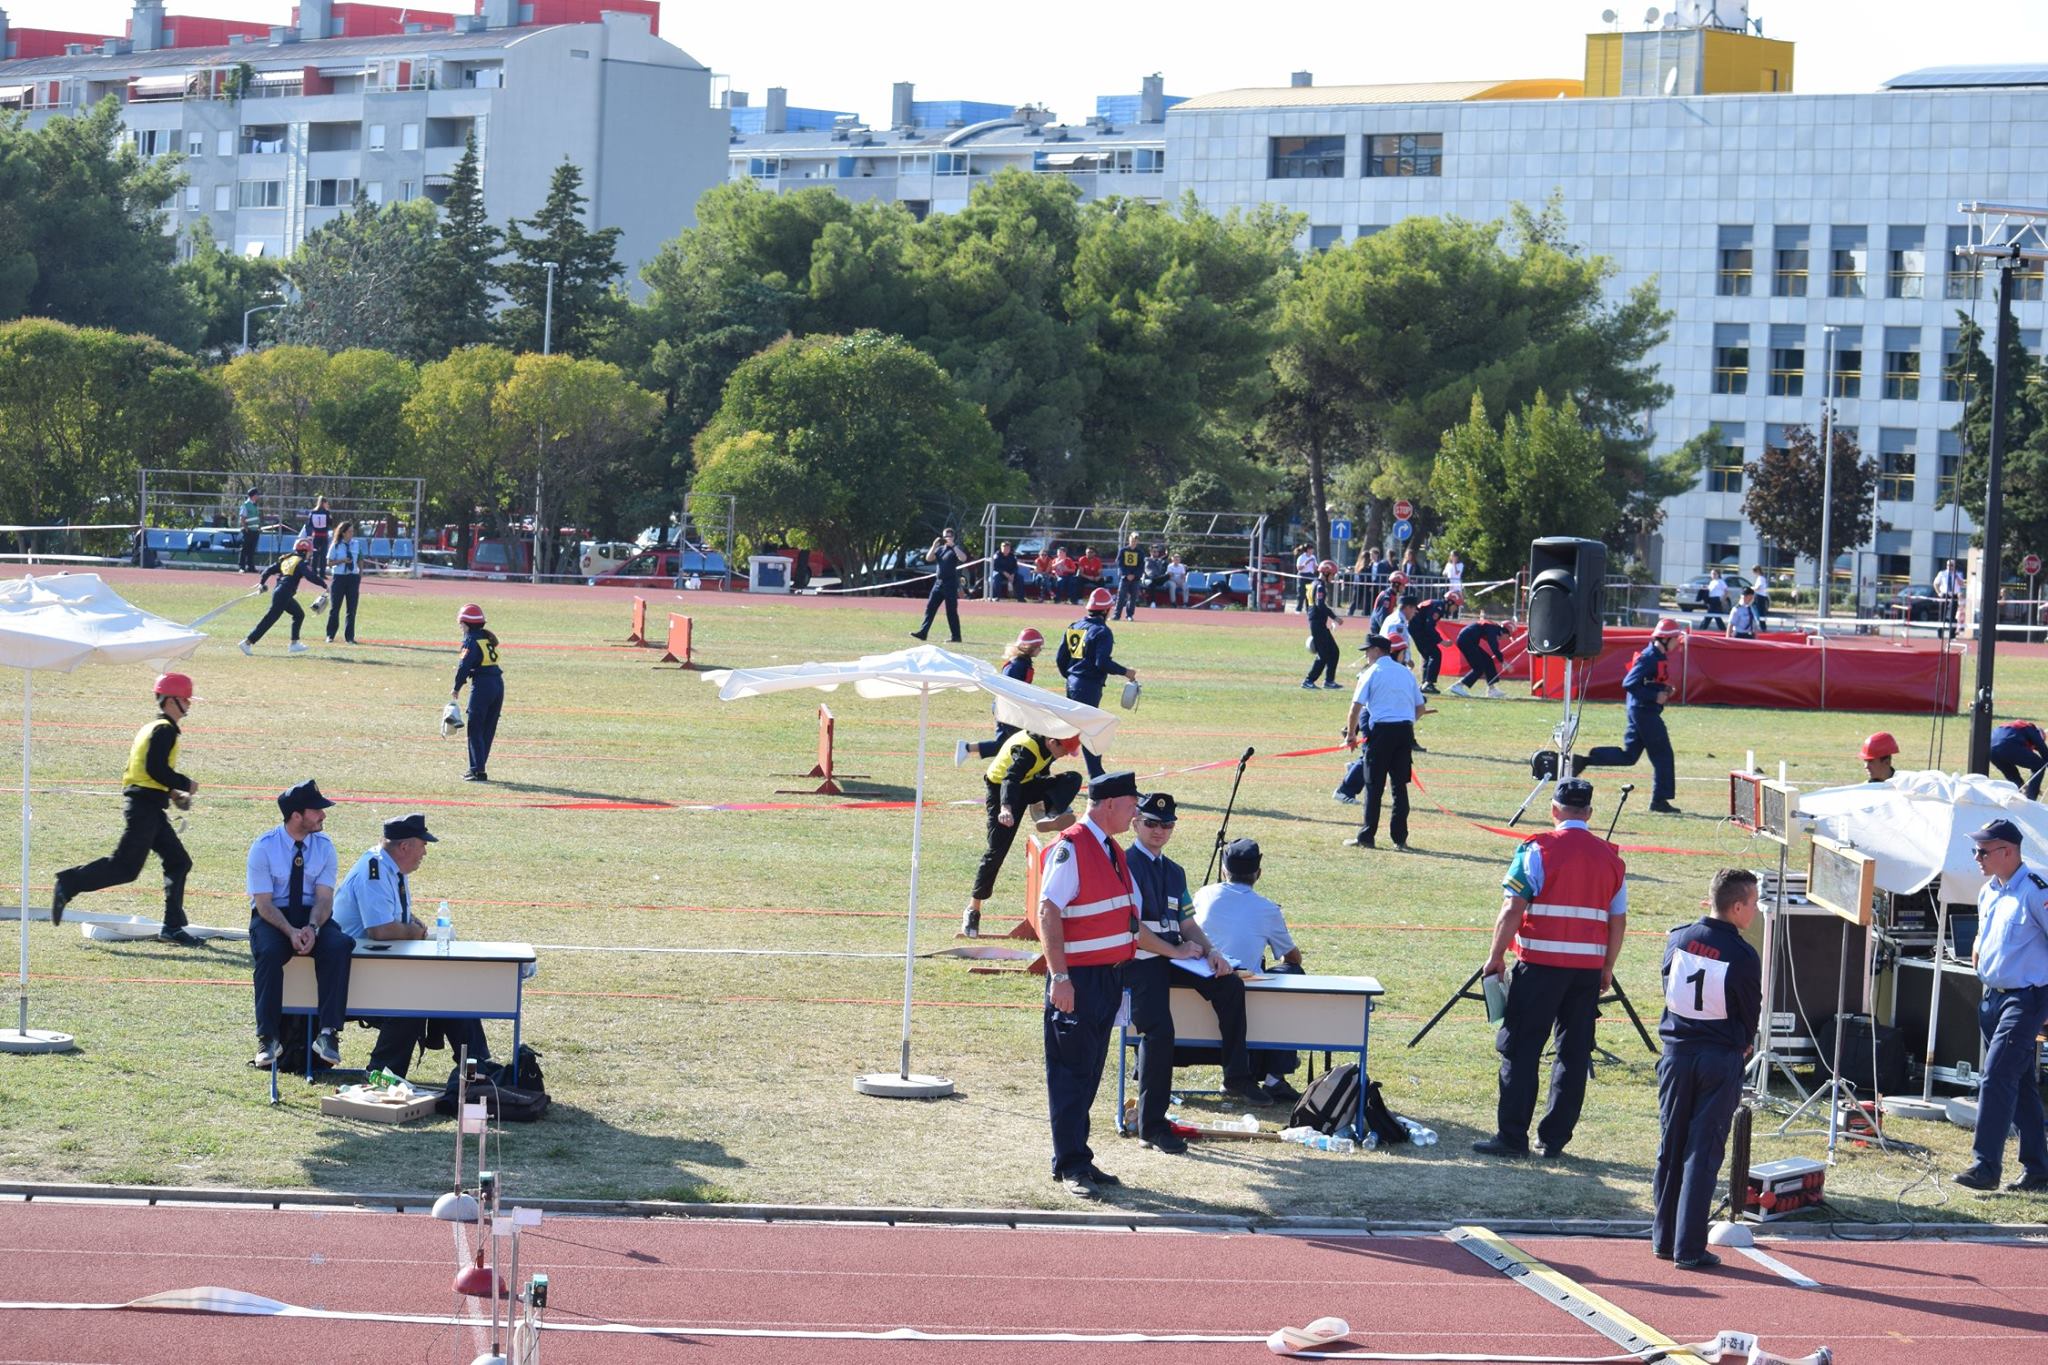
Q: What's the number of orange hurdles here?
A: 4